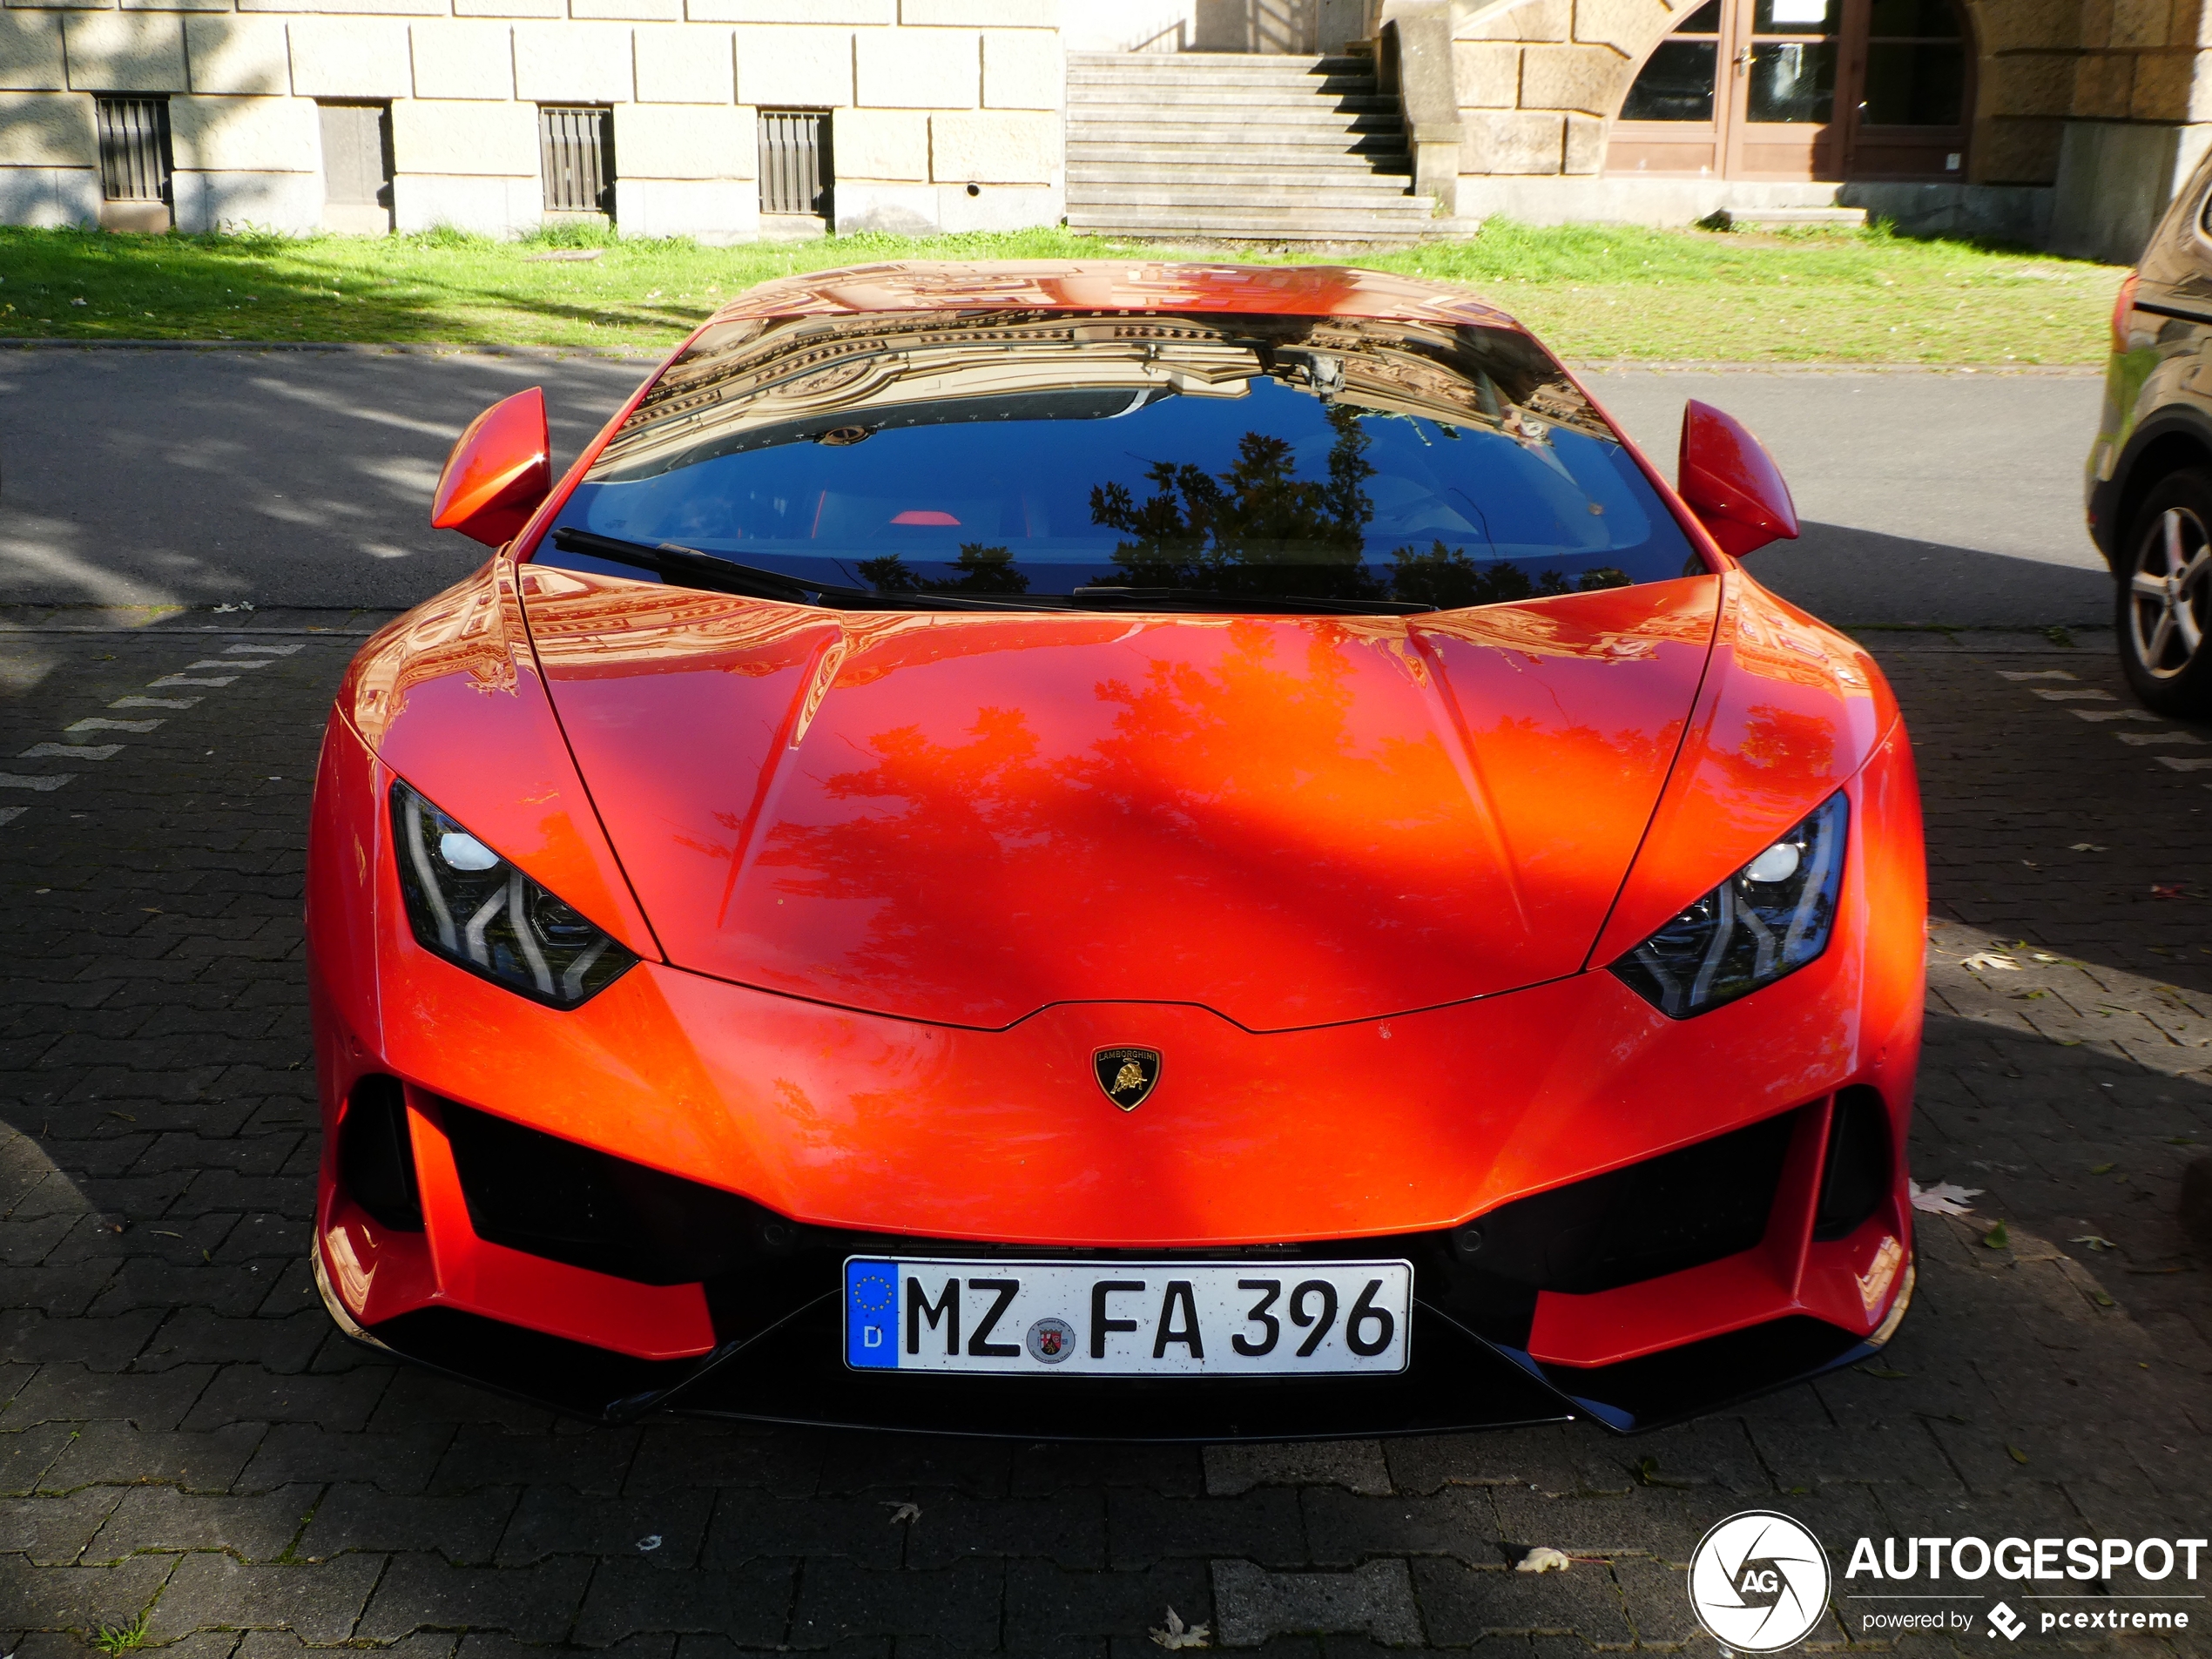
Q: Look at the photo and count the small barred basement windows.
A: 3